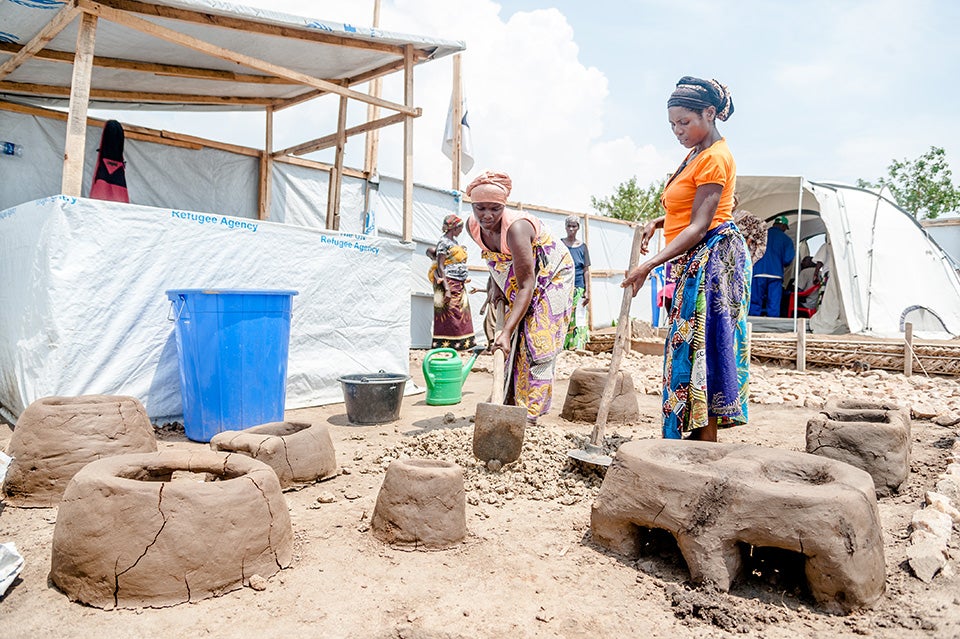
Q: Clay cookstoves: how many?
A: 7